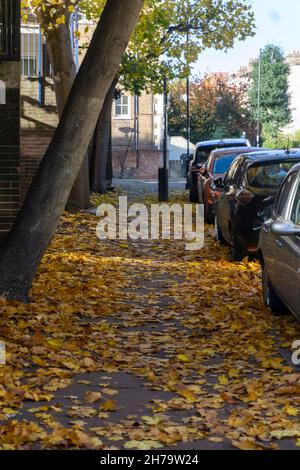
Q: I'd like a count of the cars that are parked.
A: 4